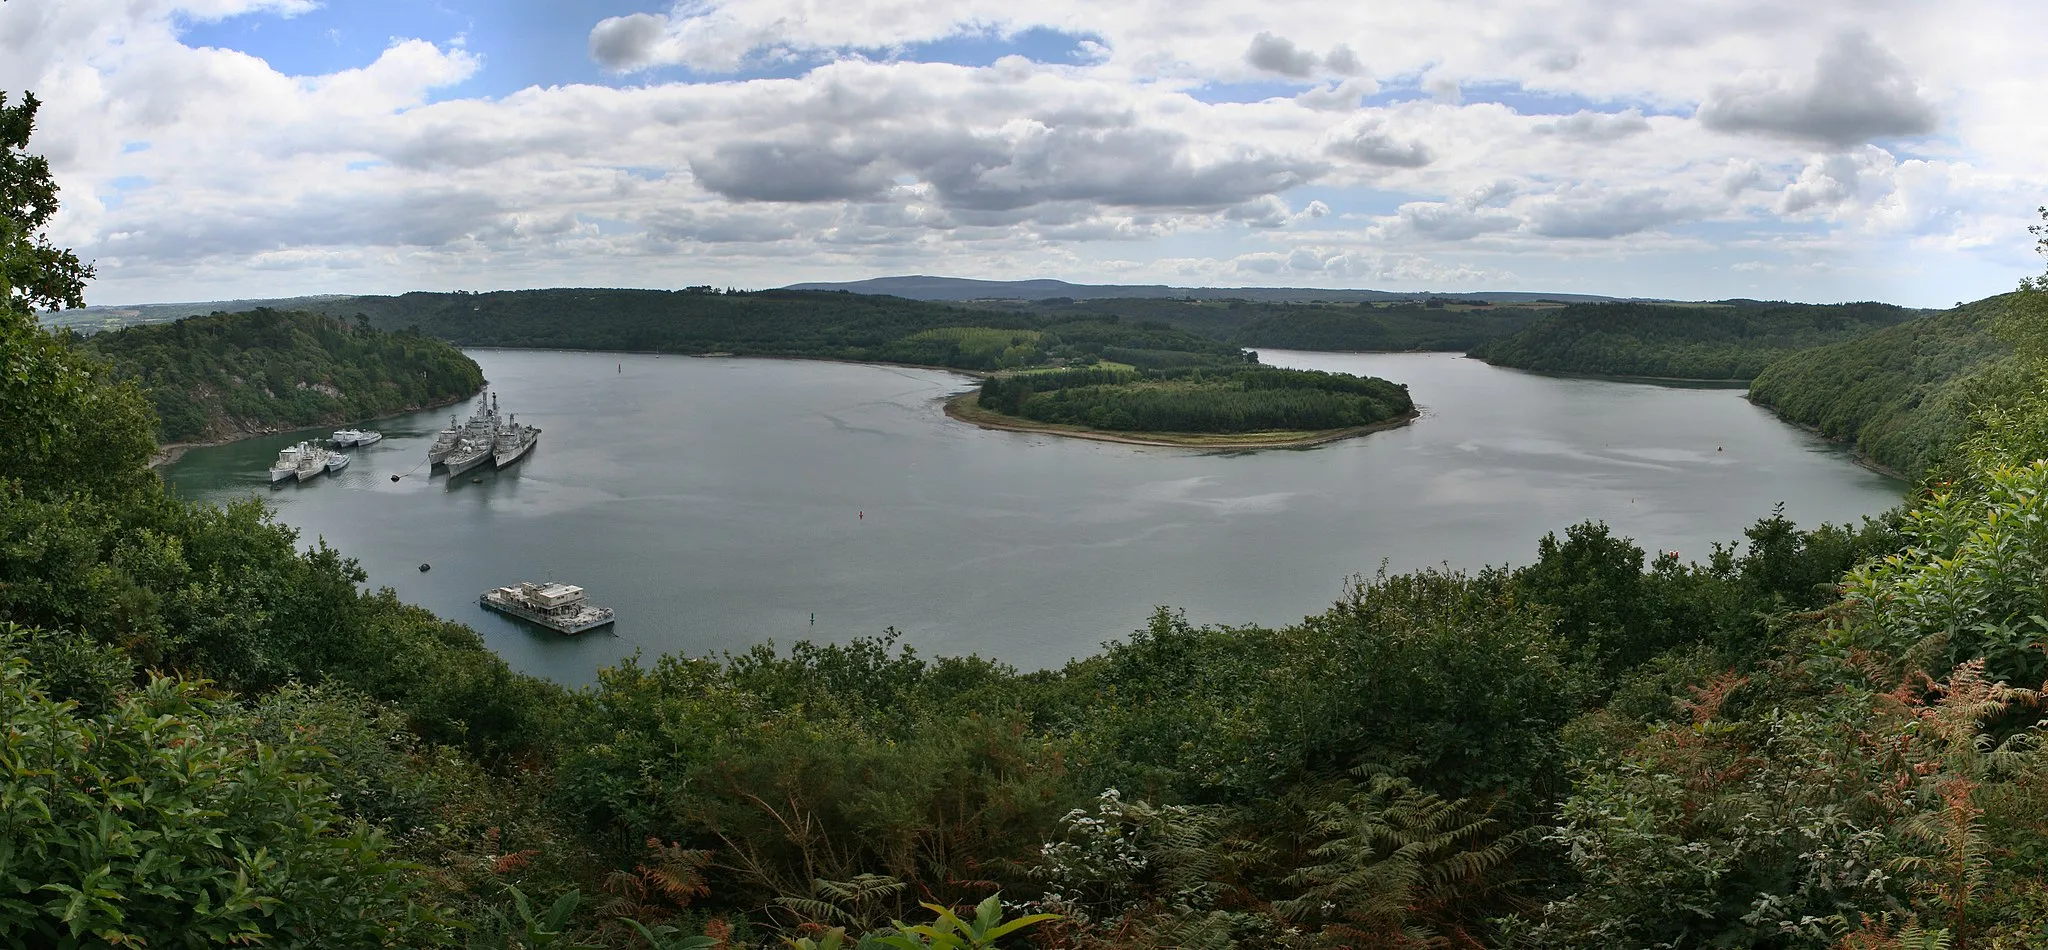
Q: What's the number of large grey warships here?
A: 3